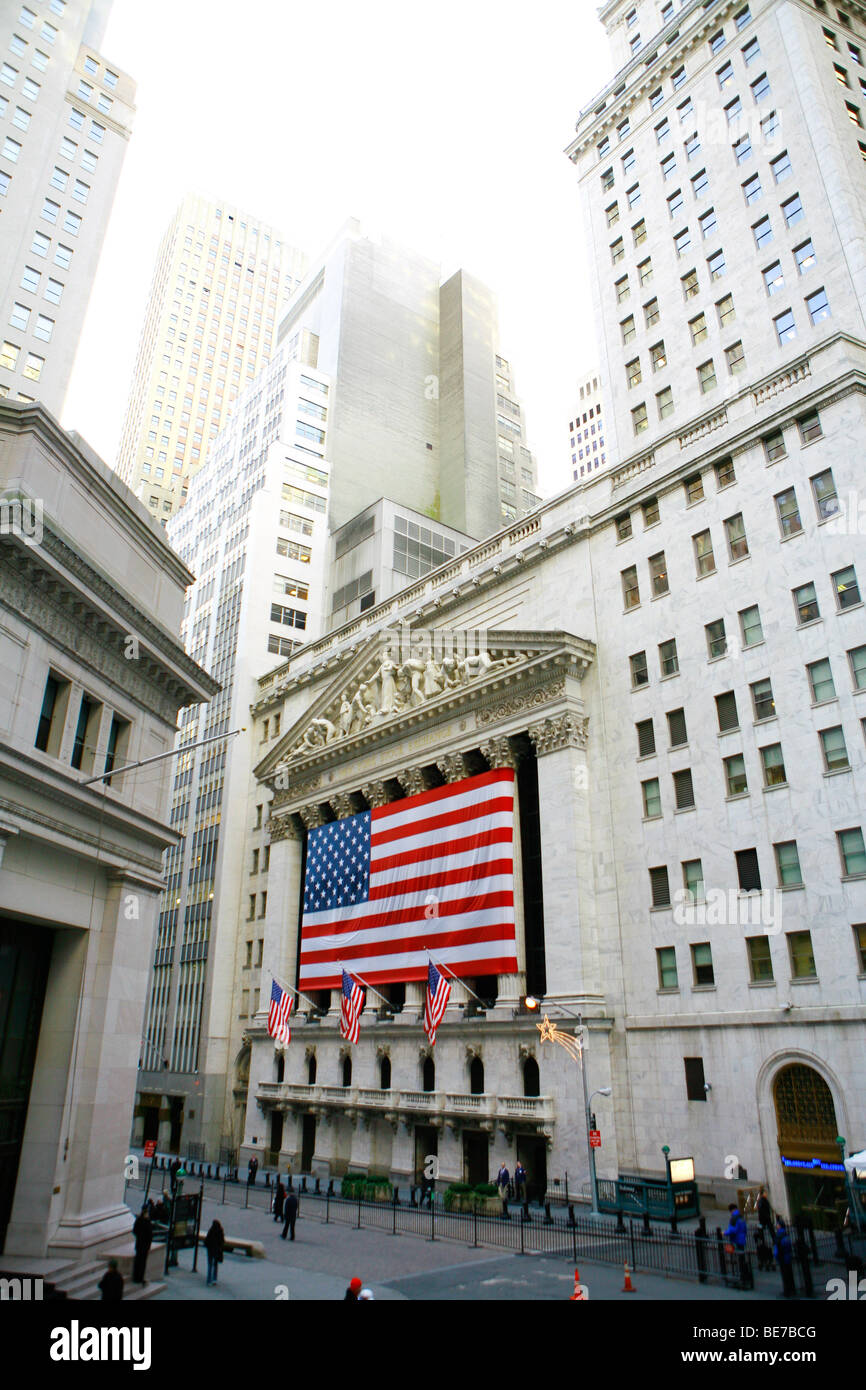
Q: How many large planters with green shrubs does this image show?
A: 2